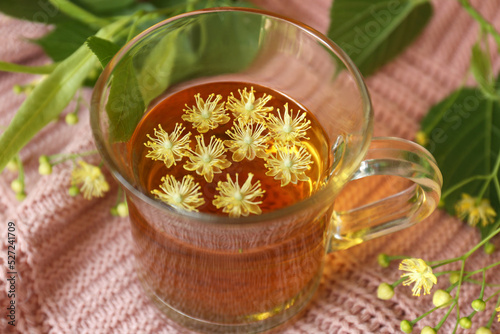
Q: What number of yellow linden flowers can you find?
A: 12